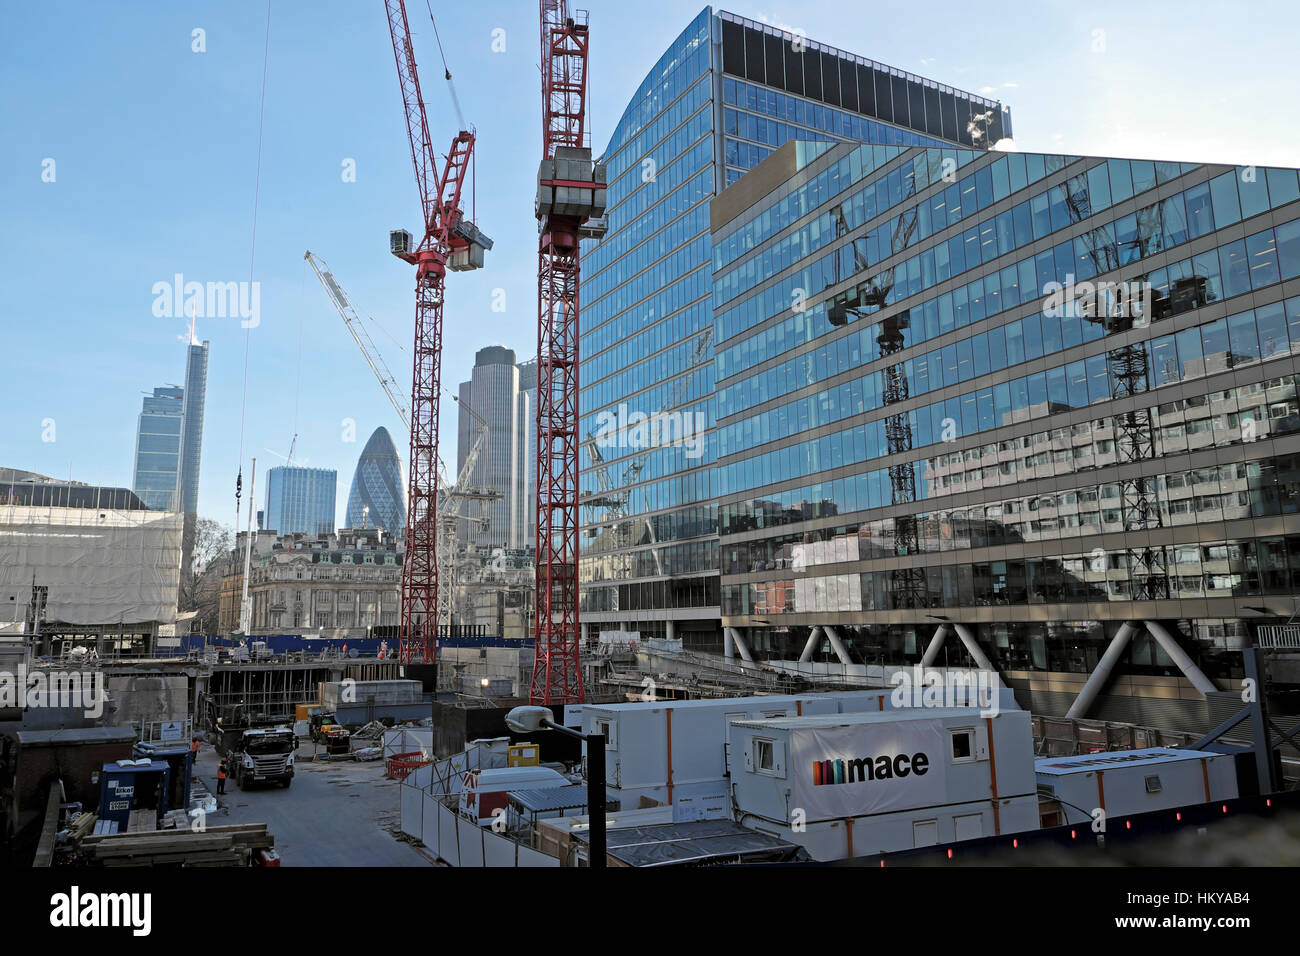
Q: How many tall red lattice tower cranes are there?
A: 2